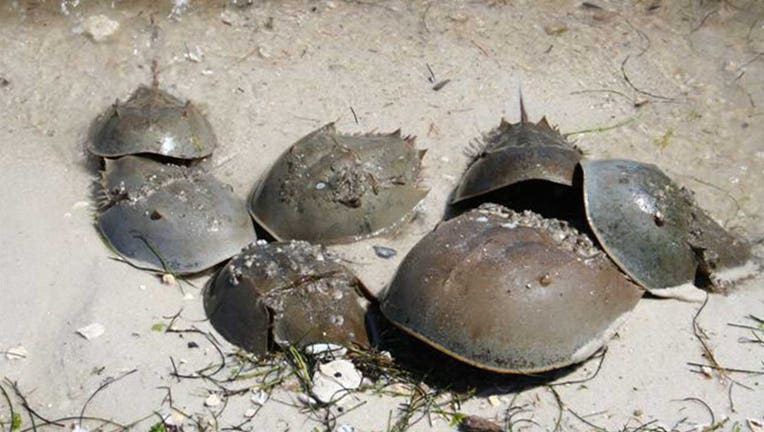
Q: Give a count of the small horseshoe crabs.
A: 6